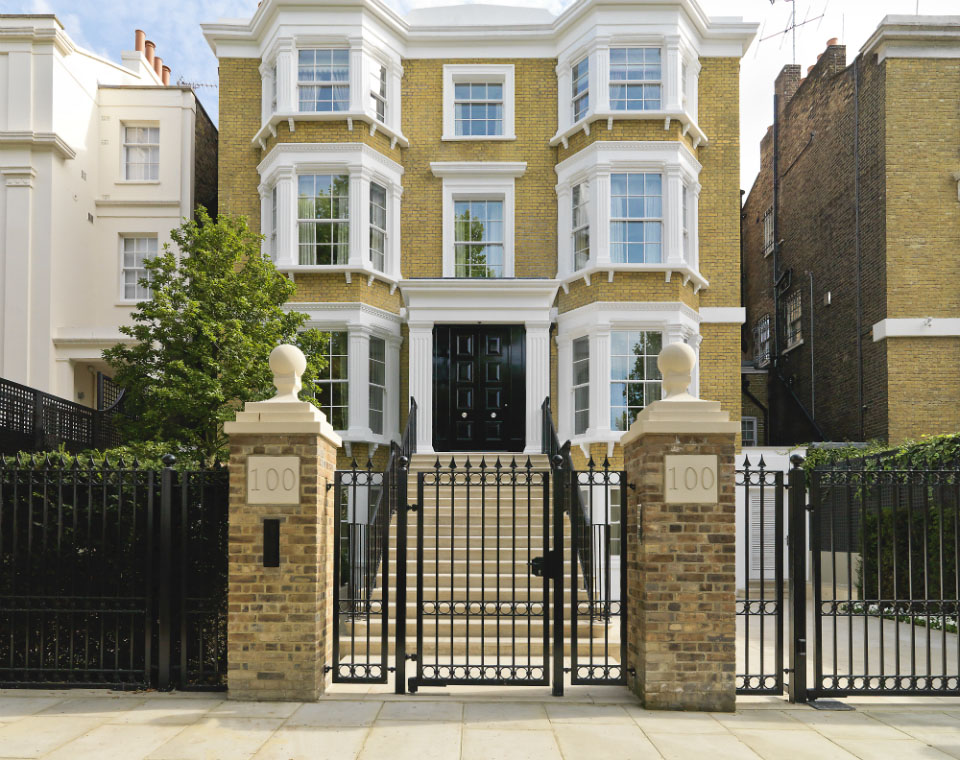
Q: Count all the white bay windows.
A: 6